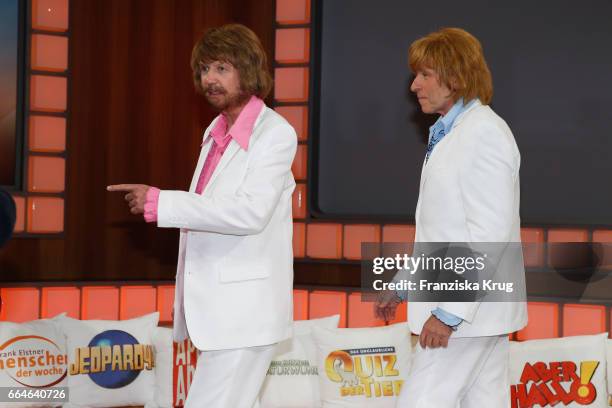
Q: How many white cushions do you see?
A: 6